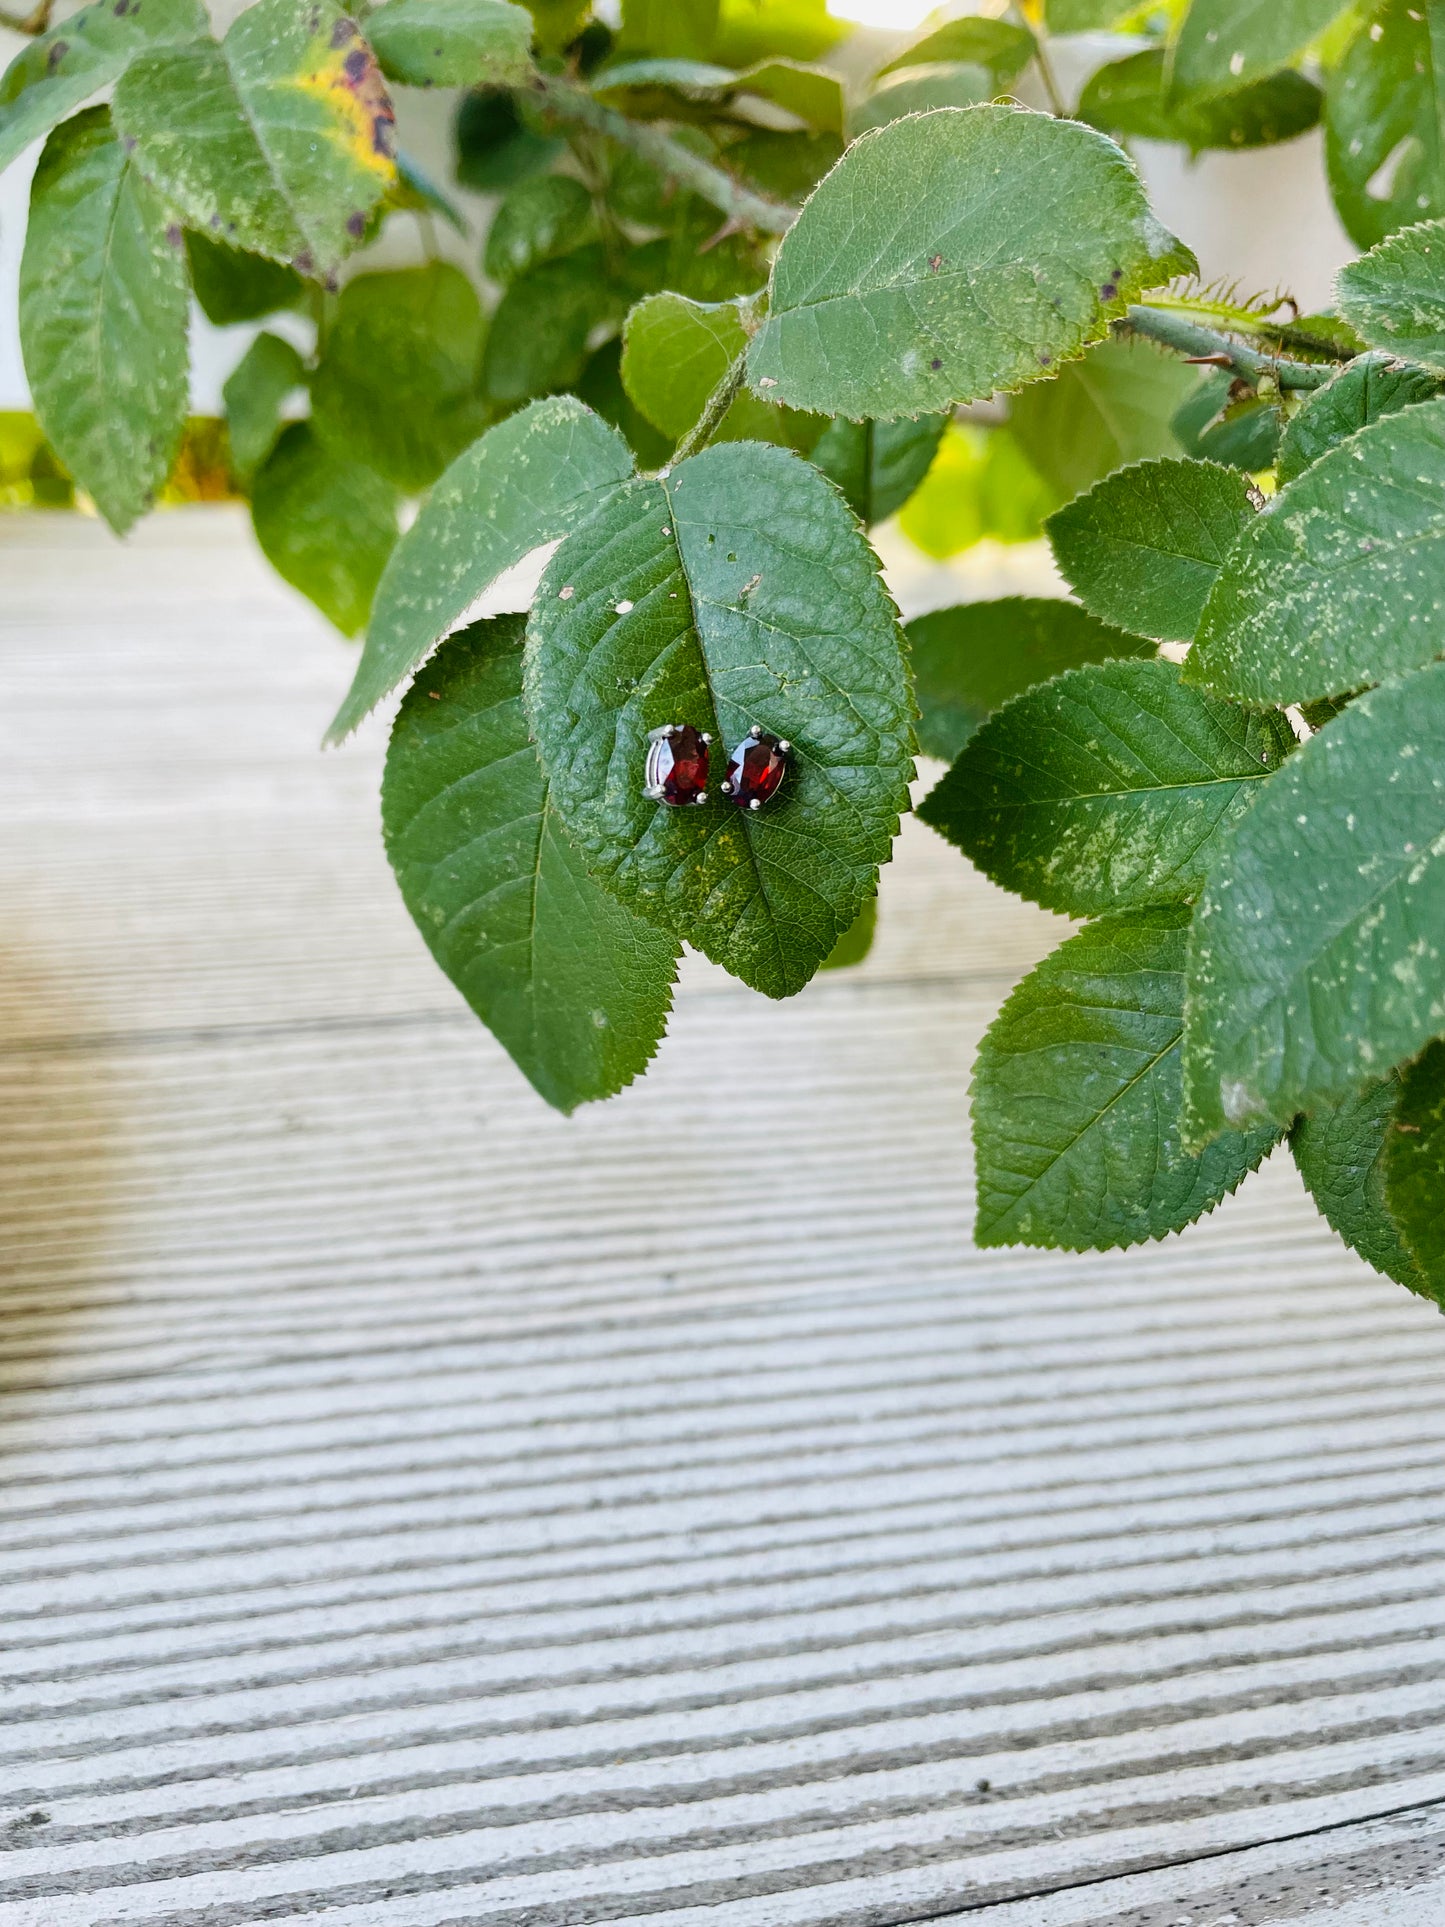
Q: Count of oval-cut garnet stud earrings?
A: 2